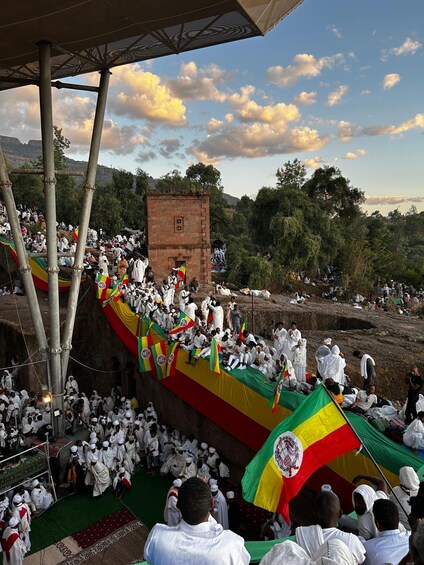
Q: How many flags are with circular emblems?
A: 8